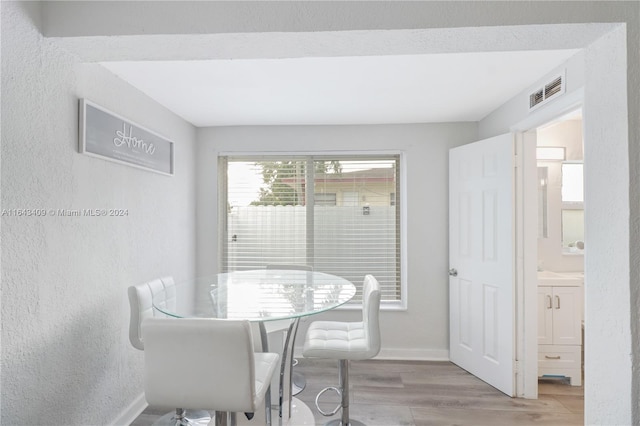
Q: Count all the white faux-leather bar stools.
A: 4